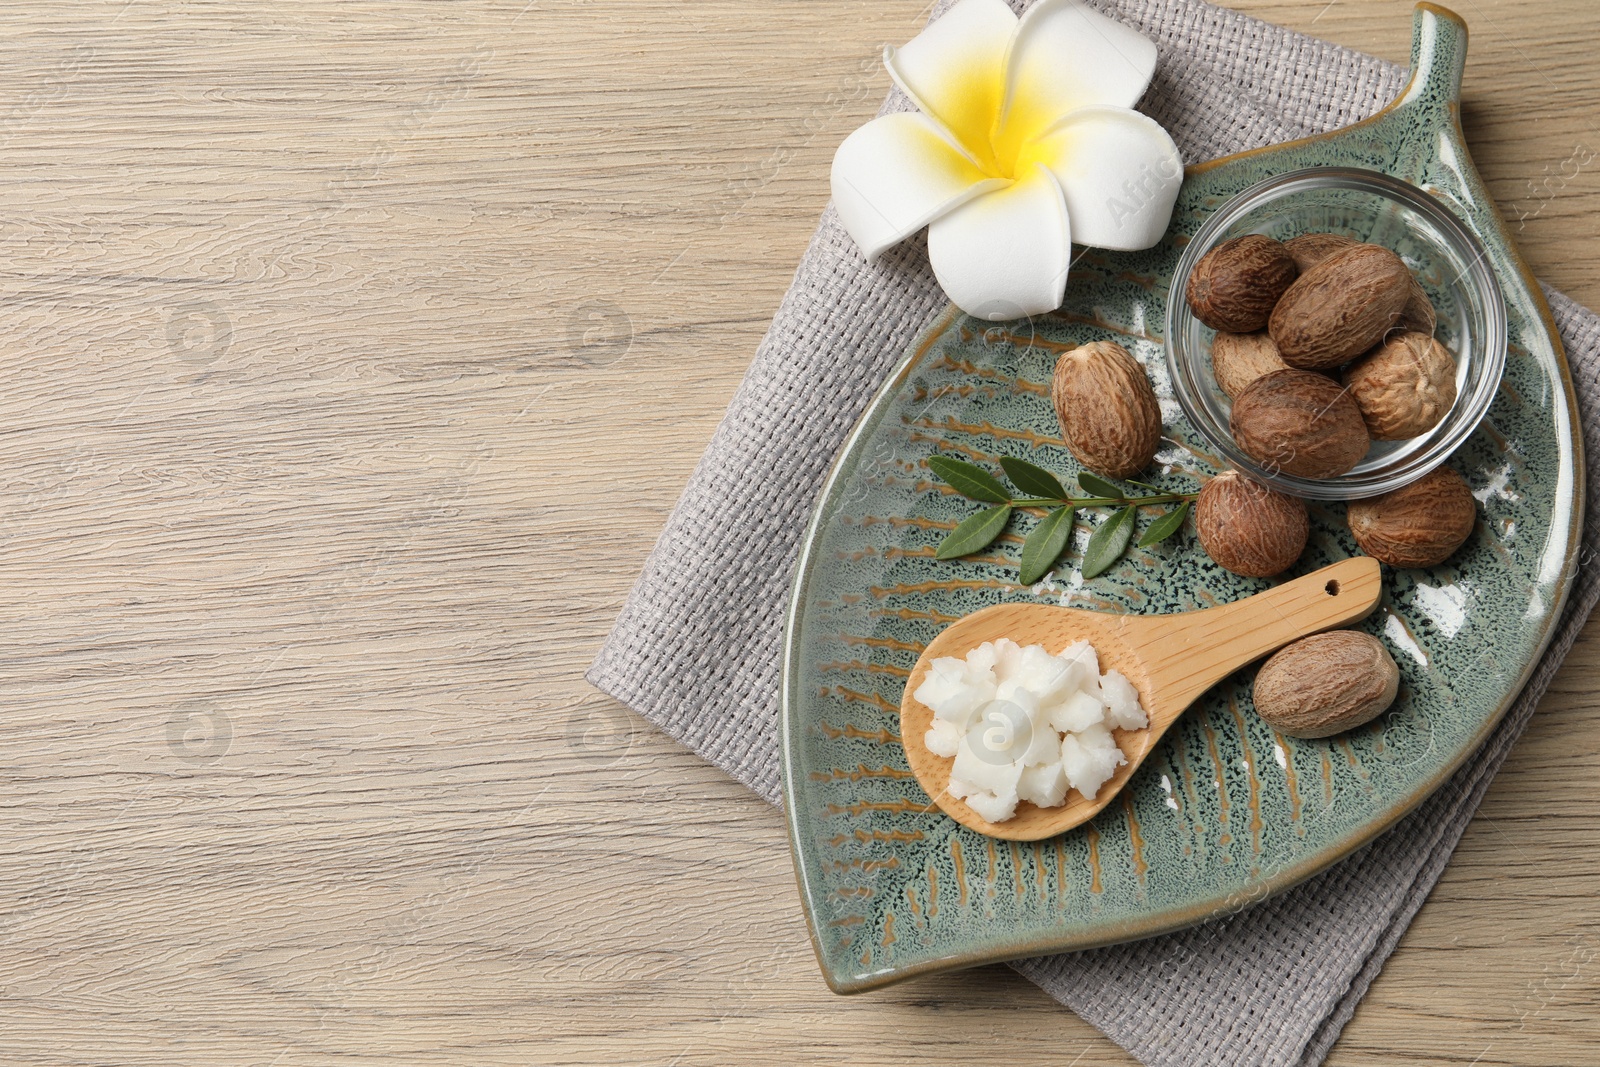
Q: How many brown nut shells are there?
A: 11